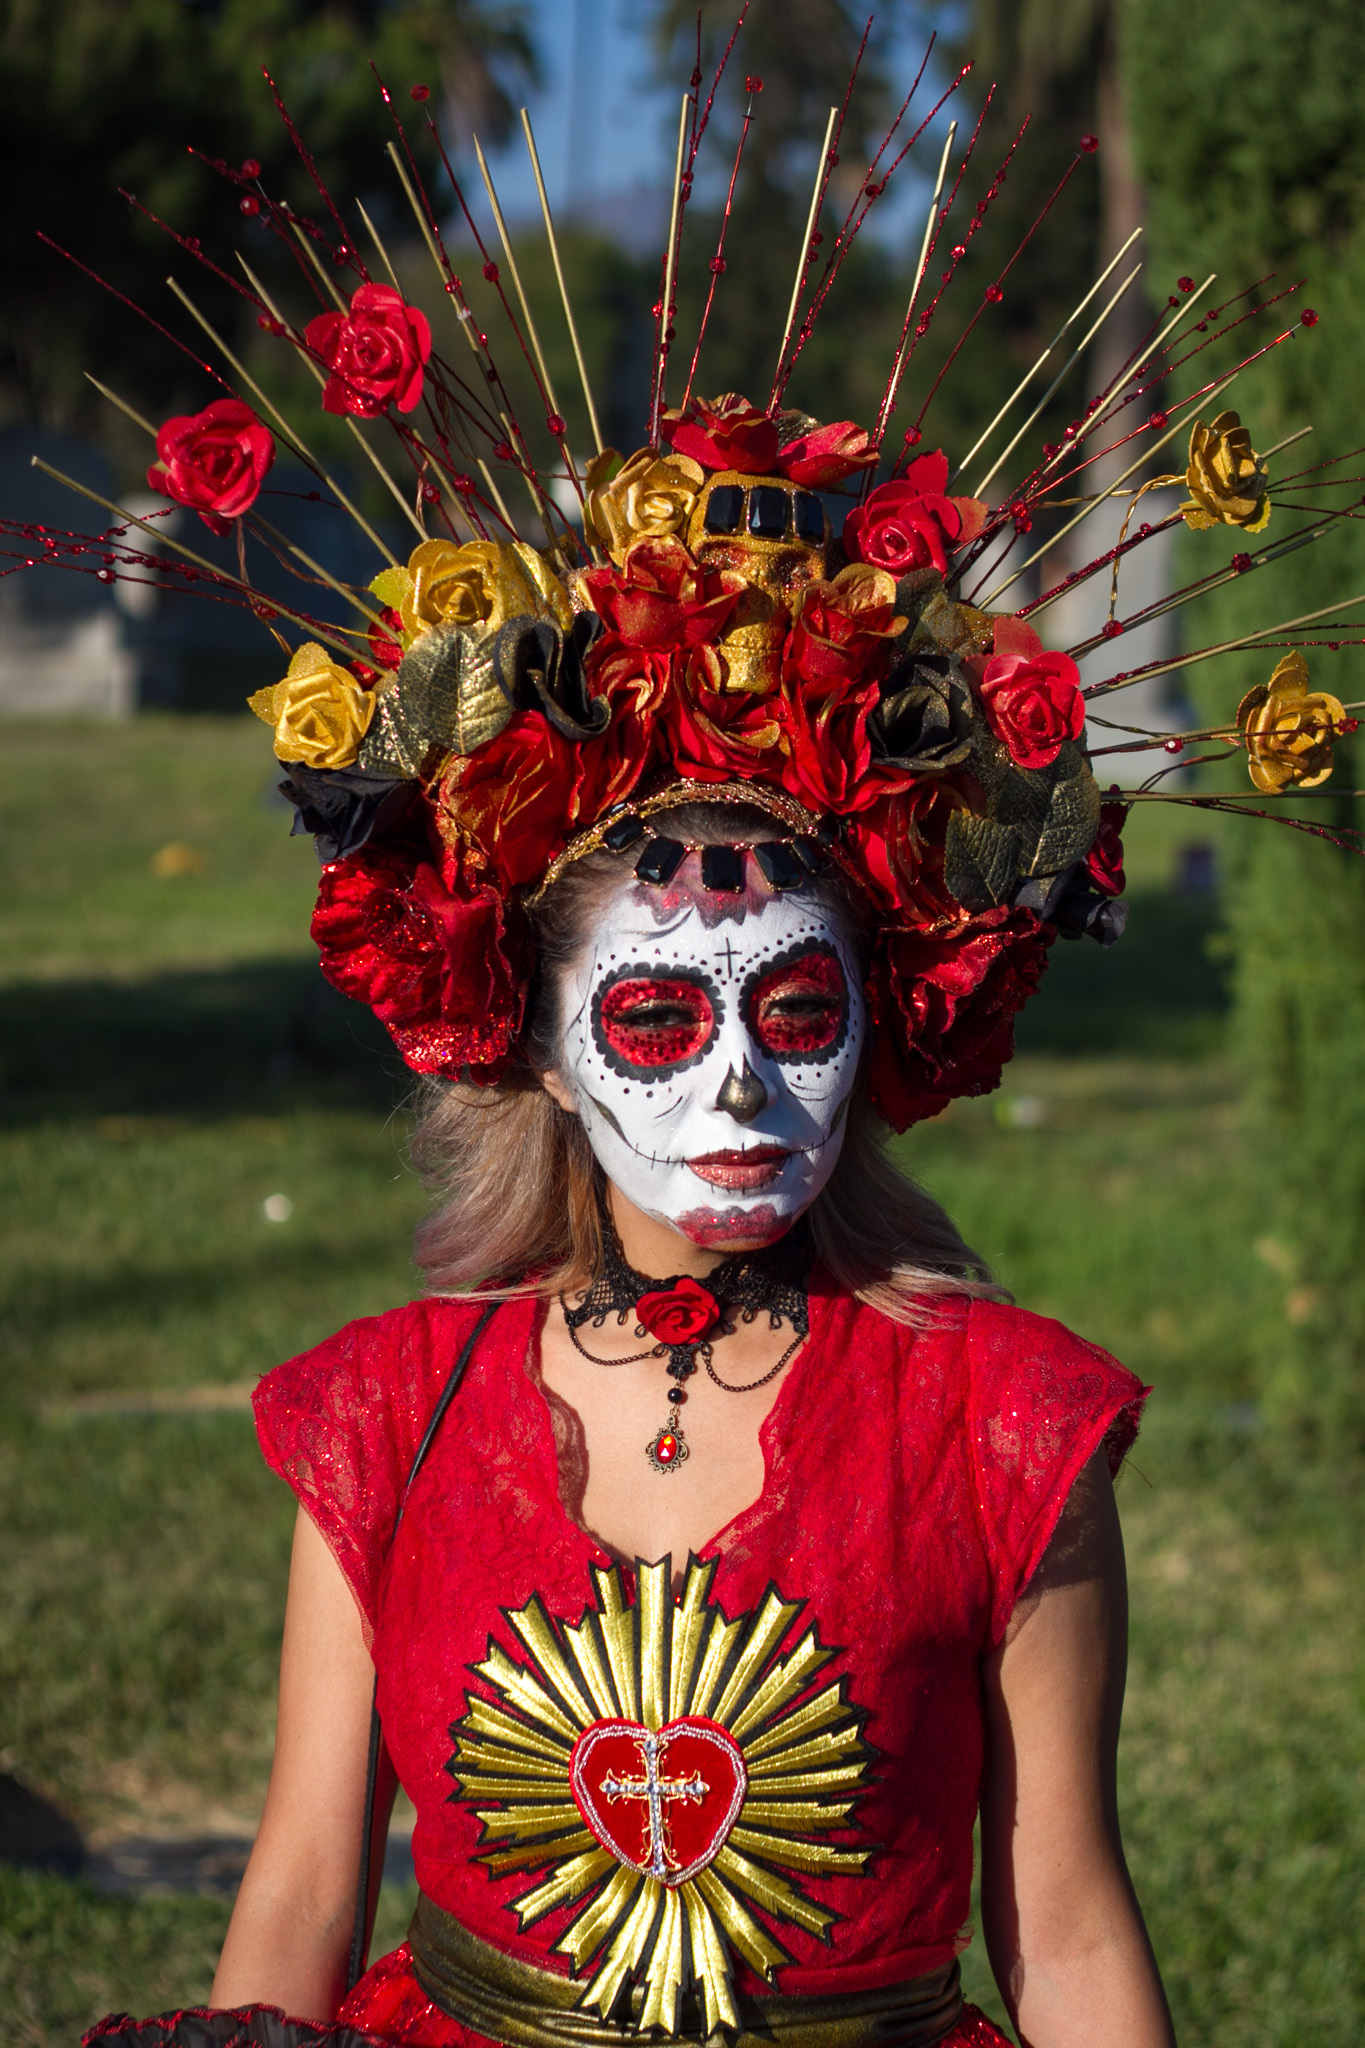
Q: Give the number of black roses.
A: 4